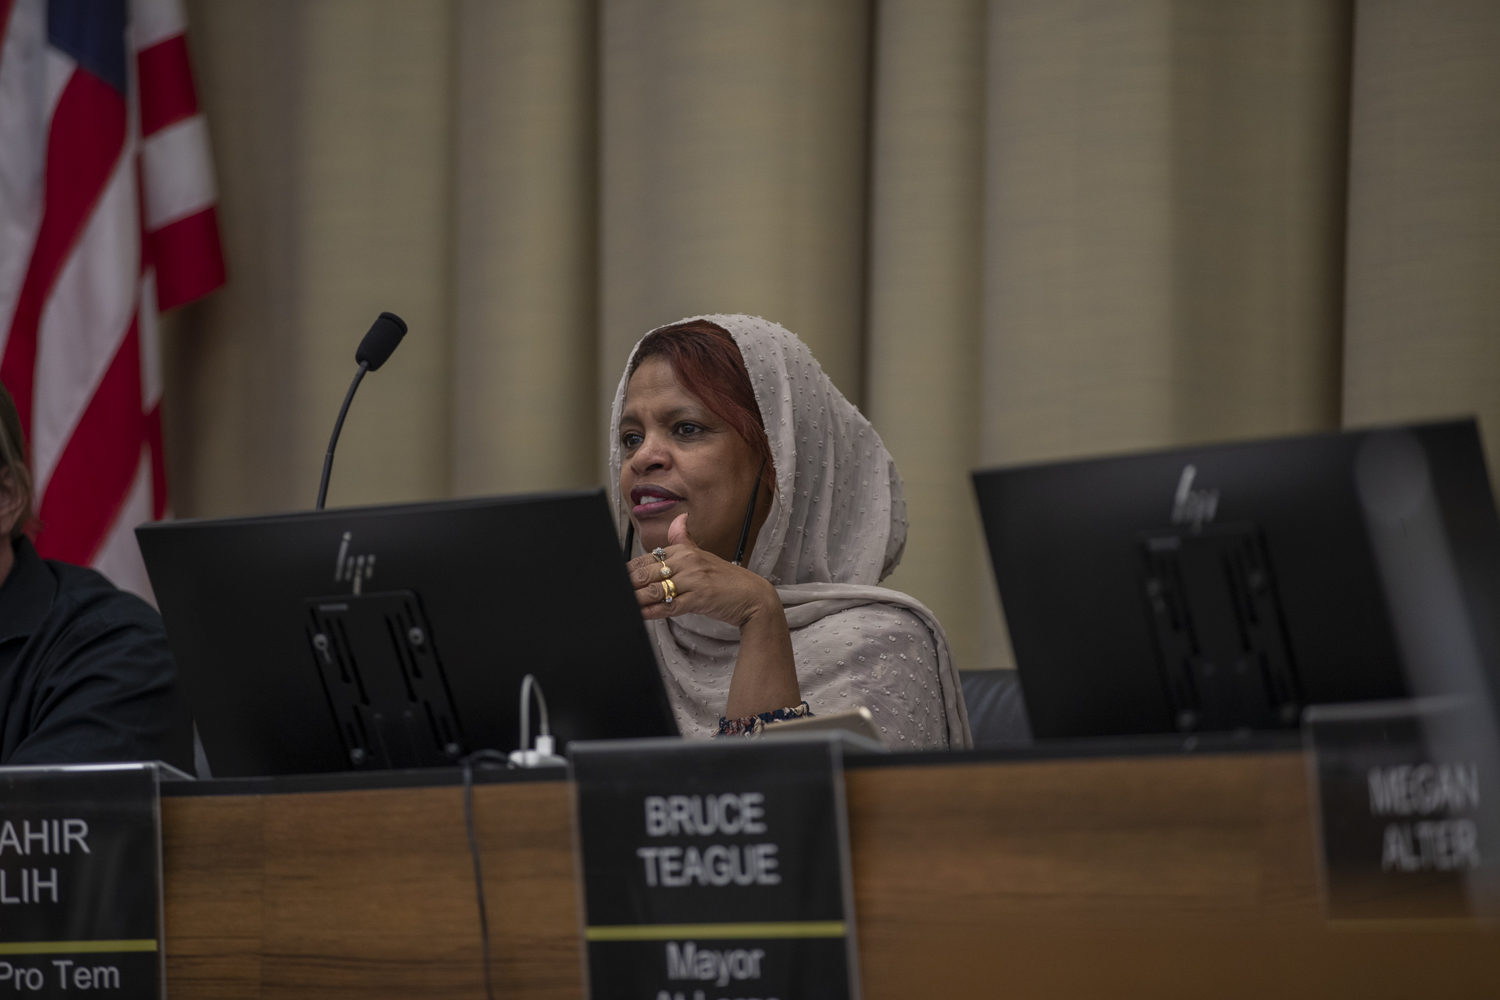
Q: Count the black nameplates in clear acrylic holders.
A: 3